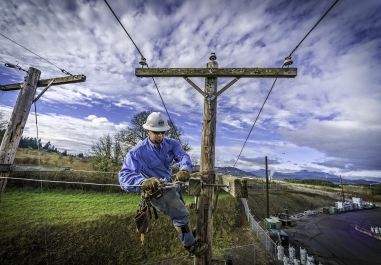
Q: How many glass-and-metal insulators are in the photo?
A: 3